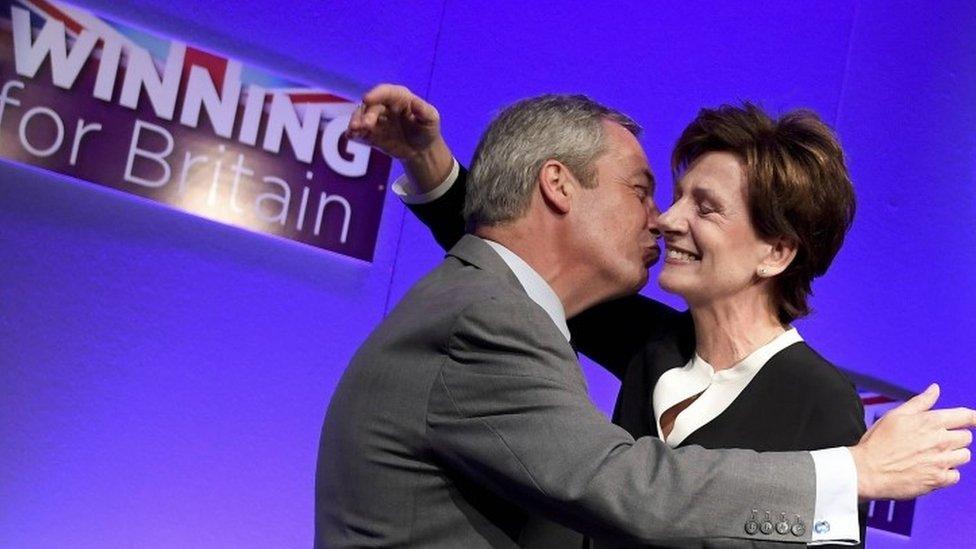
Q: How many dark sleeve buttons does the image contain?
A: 4